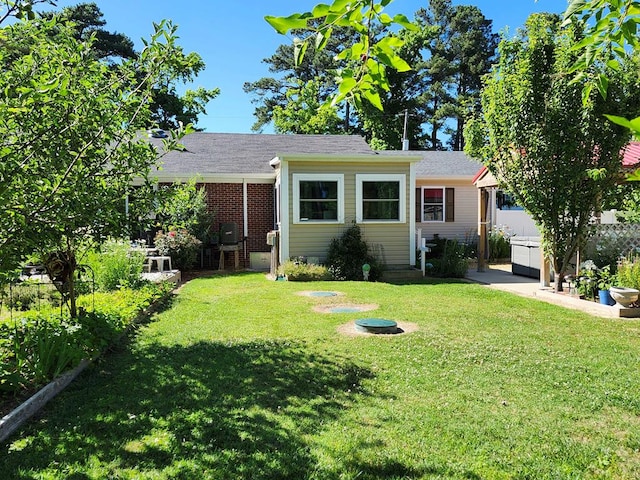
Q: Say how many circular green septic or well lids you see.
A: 3